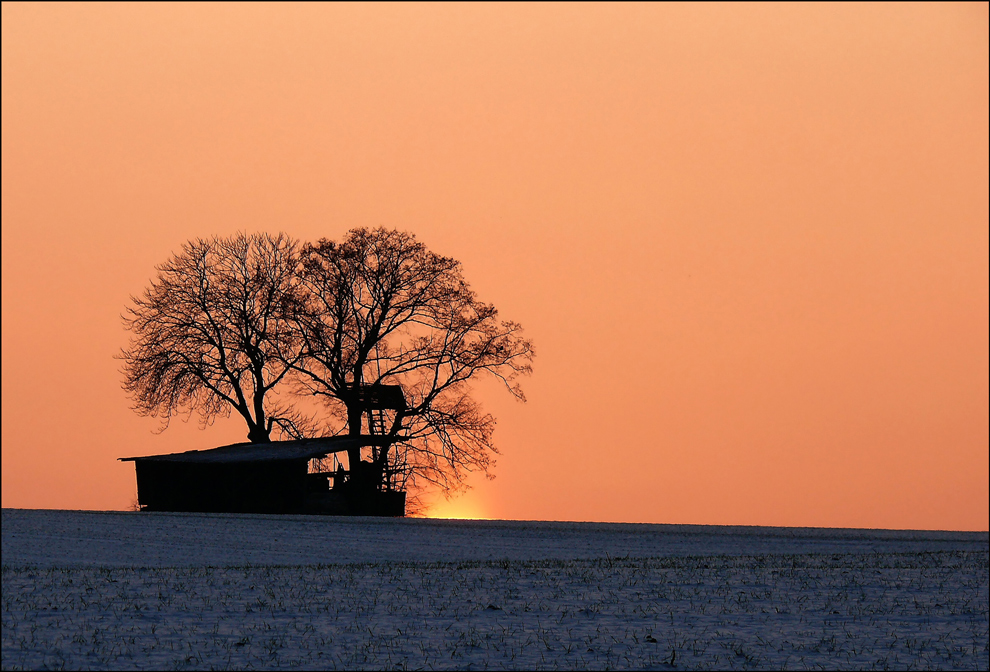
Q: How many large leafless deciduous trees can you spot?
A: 2